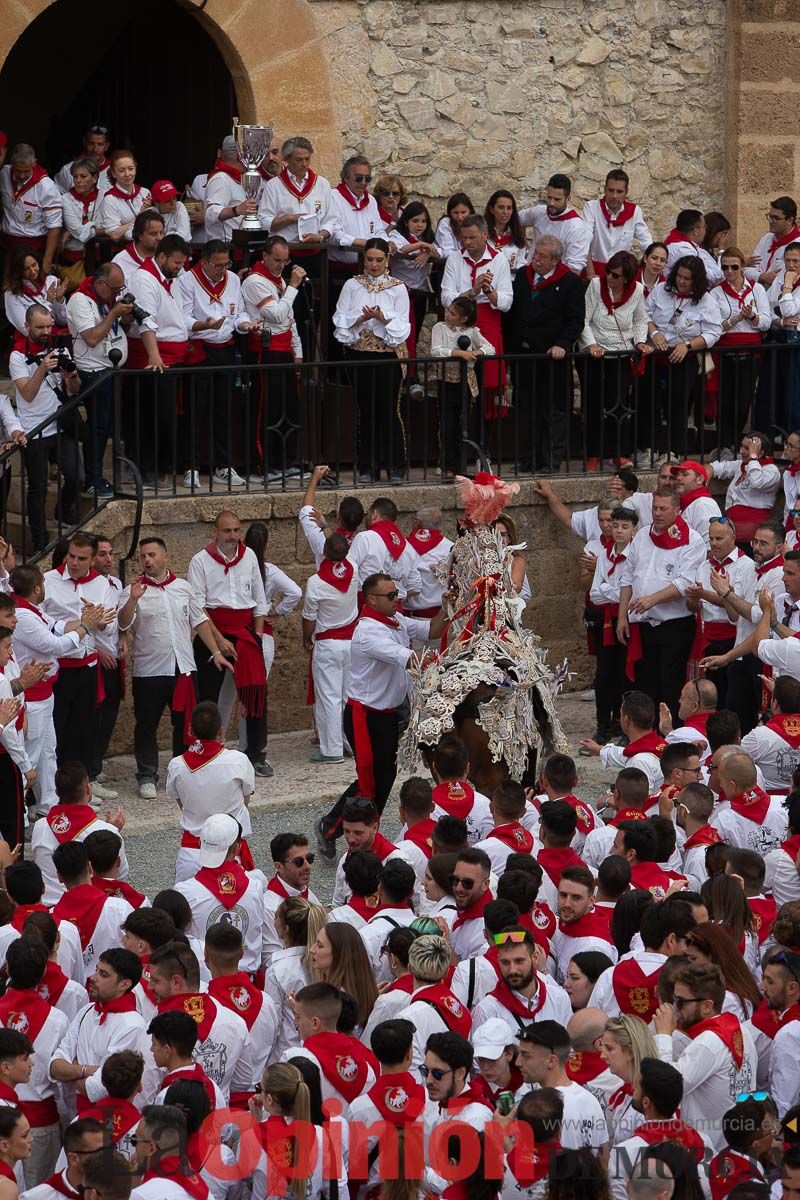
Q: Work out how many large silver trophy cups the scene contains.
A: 1